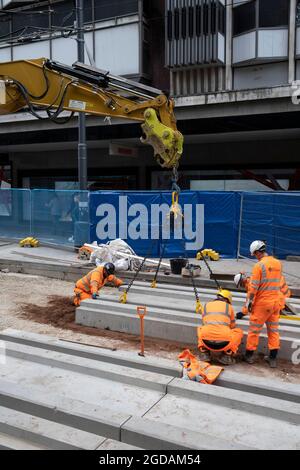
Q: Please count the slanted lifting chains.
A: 4